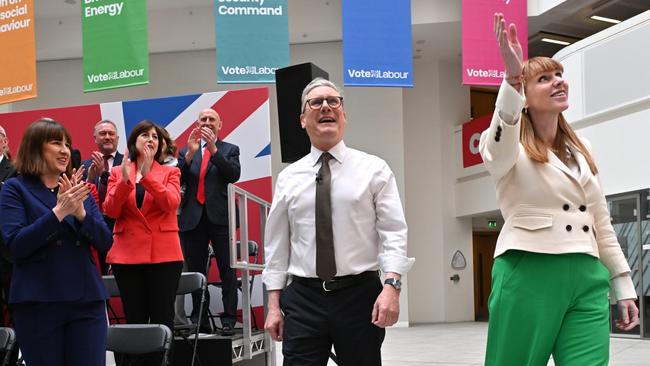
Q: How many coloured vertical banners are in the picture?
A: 5